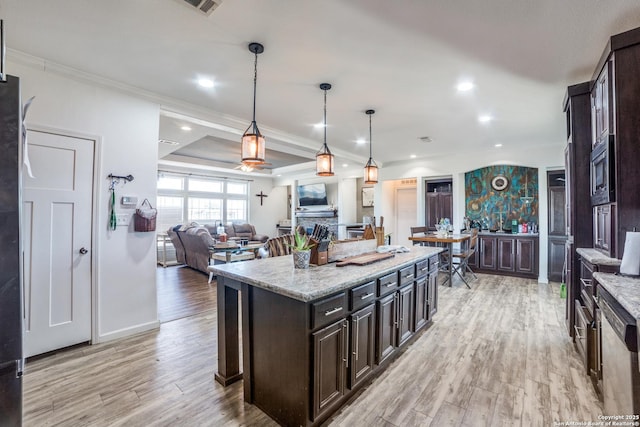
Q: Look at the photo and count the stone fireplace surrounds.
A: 1